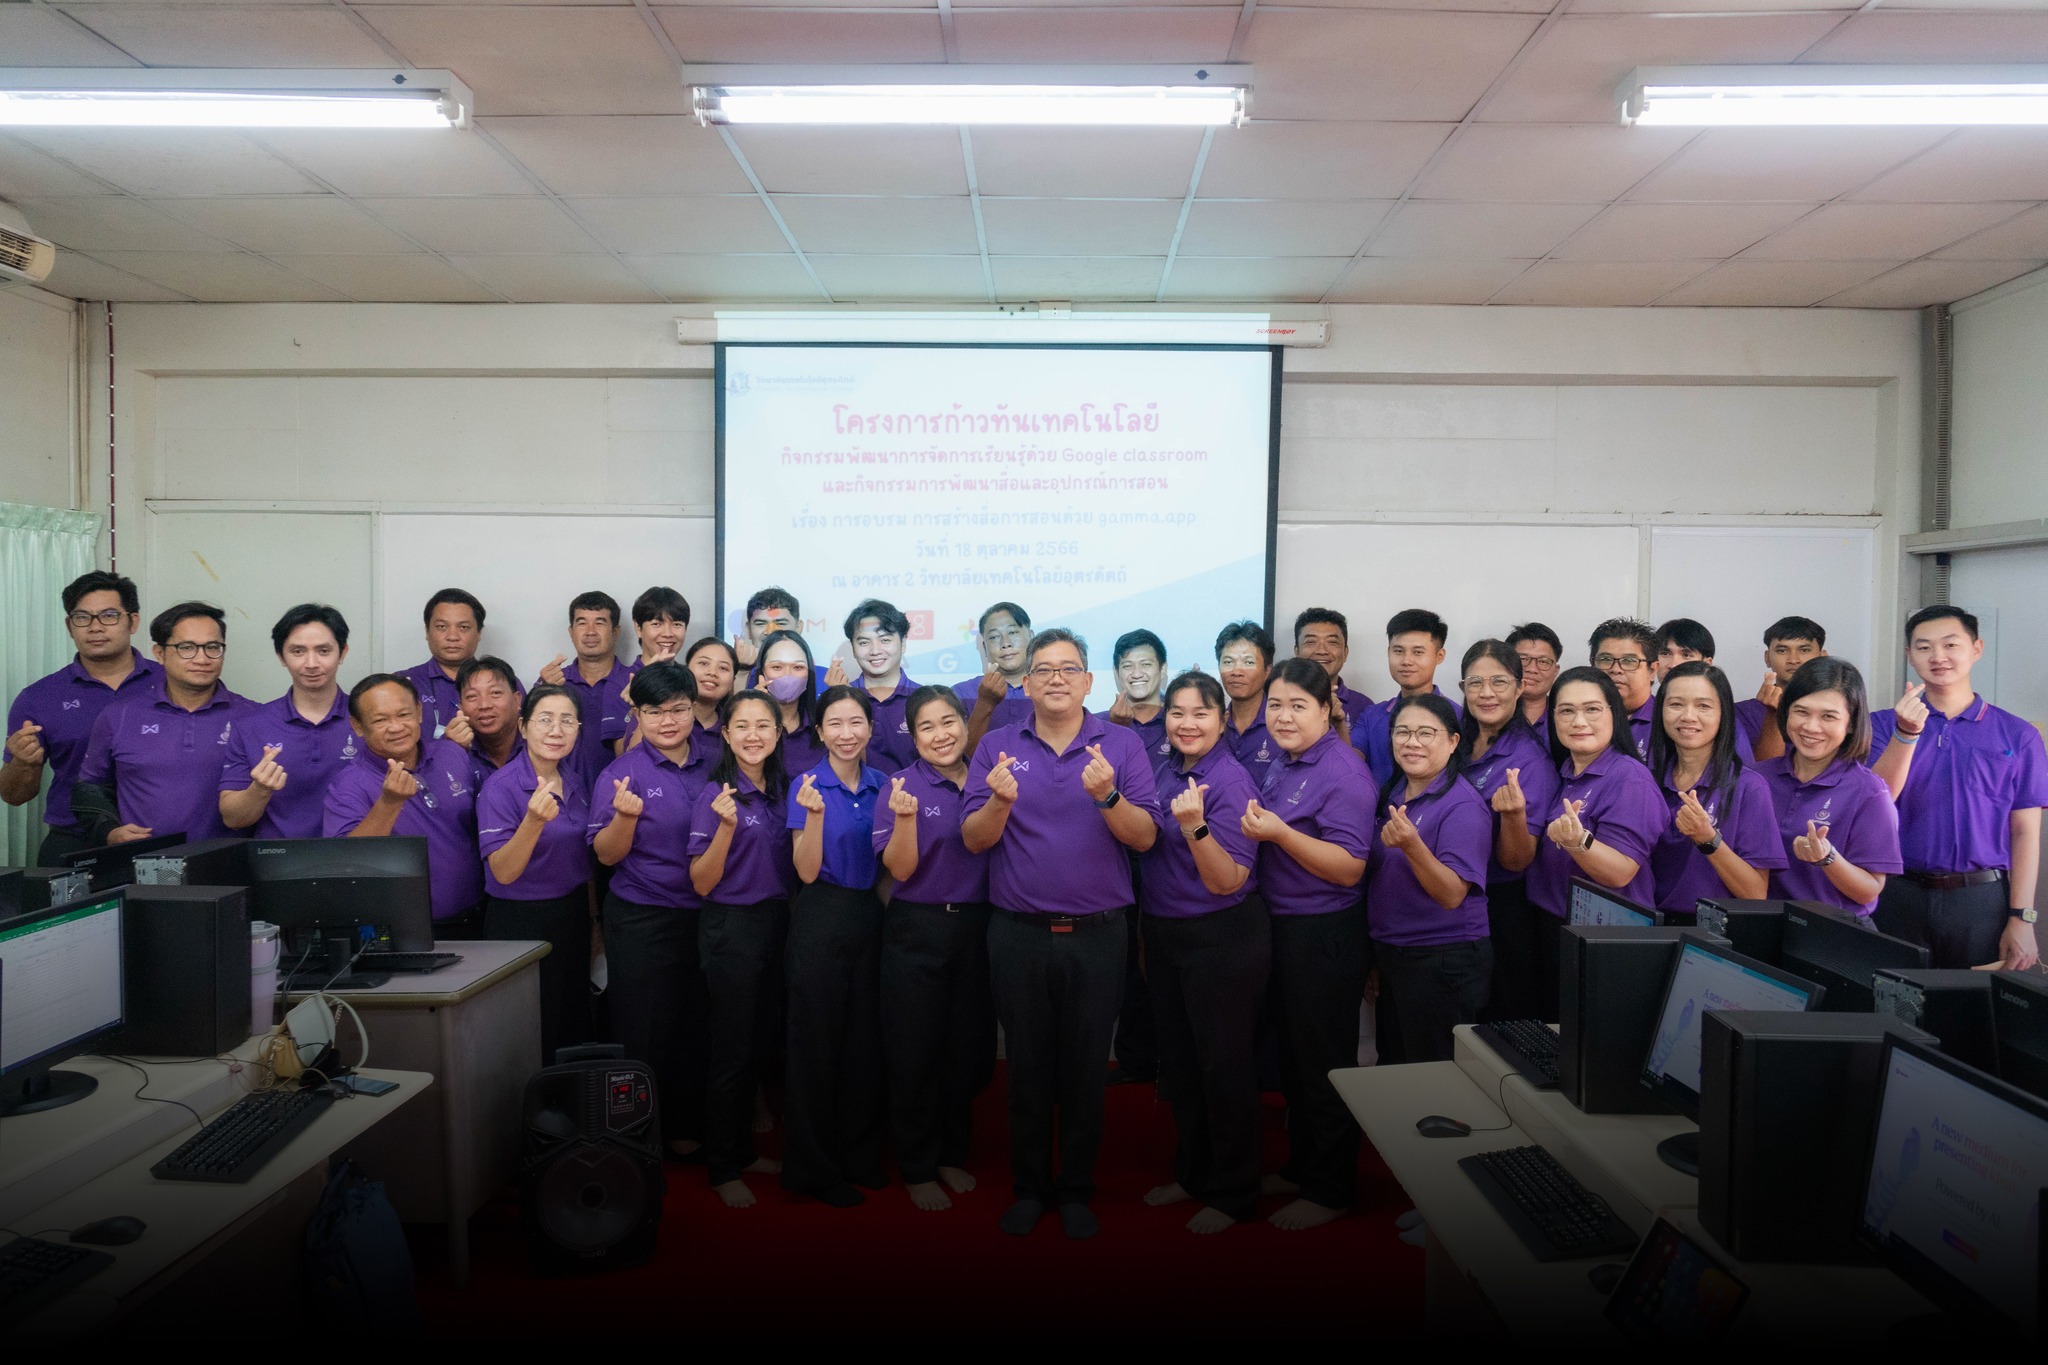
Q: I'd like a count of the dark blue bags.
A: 1